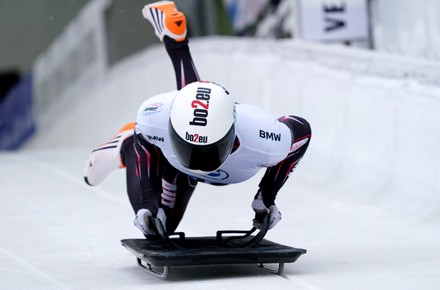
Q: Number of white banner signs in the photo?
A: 1